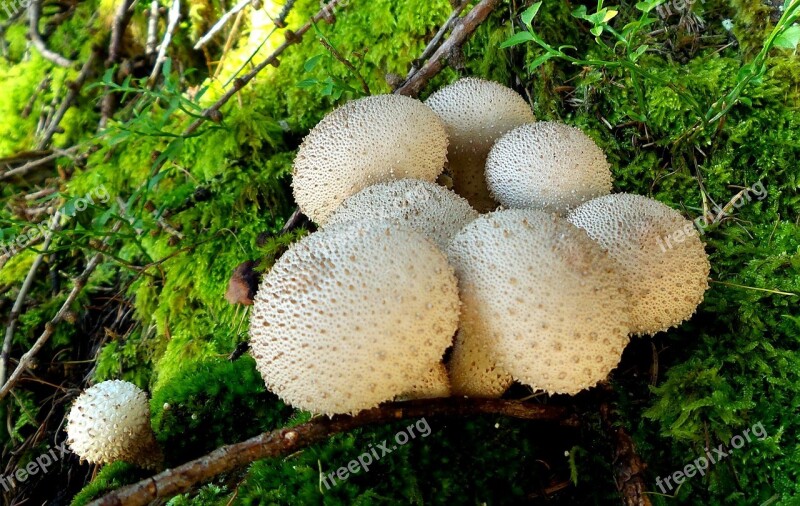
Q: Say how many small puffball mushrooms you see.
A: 1